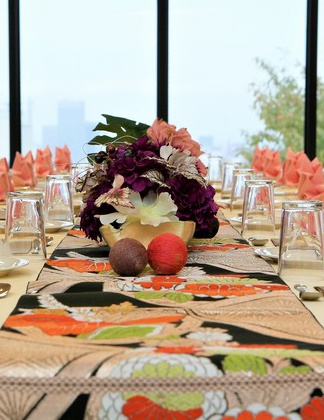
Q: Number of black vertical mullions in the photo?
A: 3